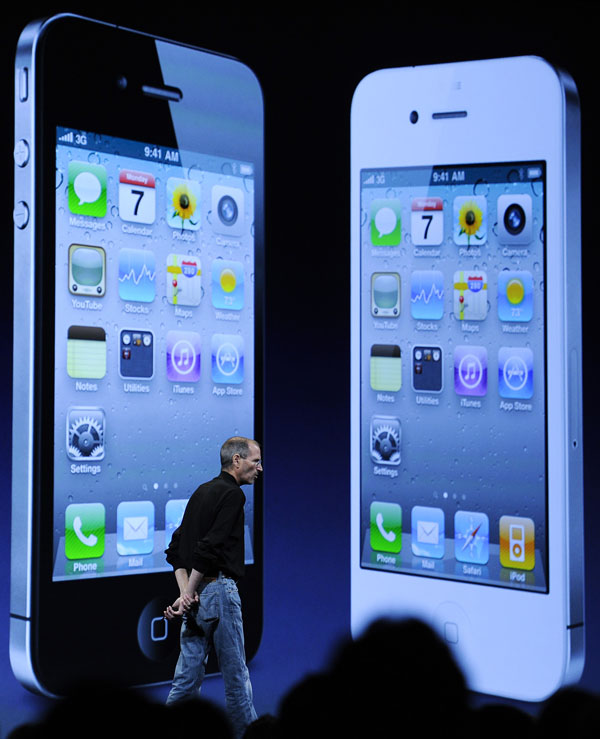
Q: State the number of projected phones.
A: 2